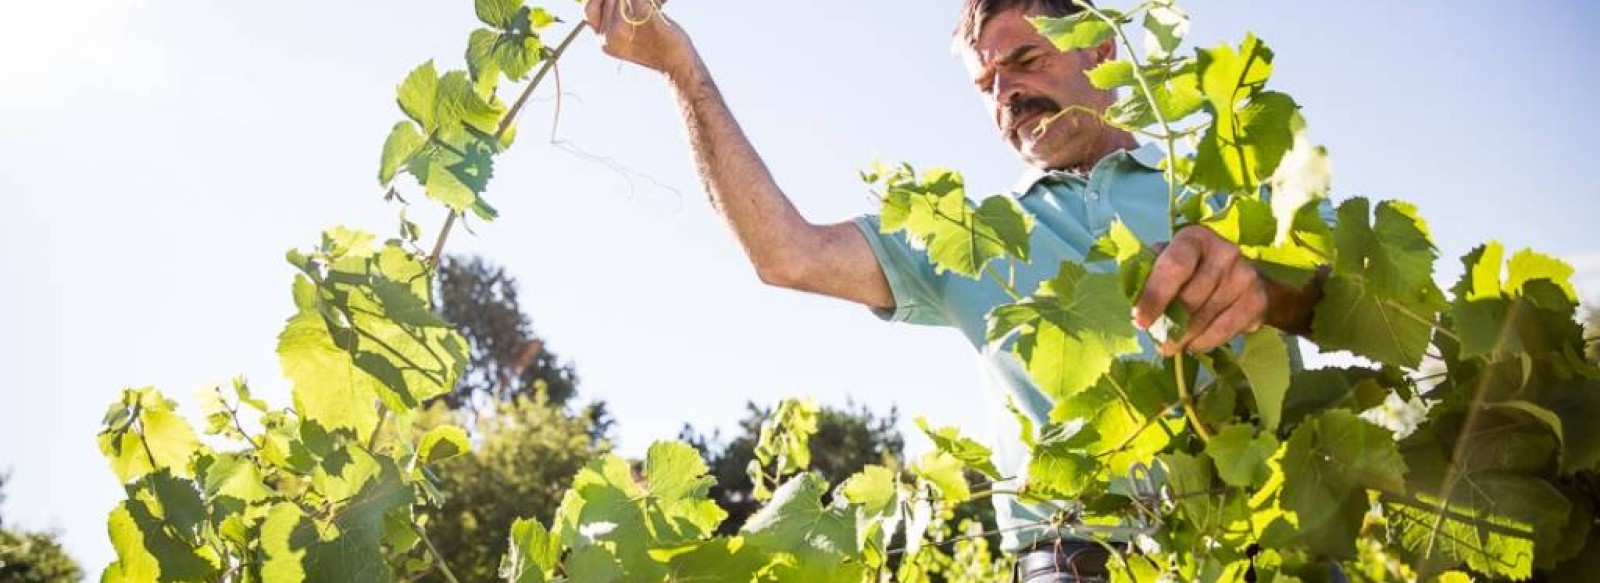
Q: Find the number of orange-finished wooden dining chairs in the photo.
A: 0